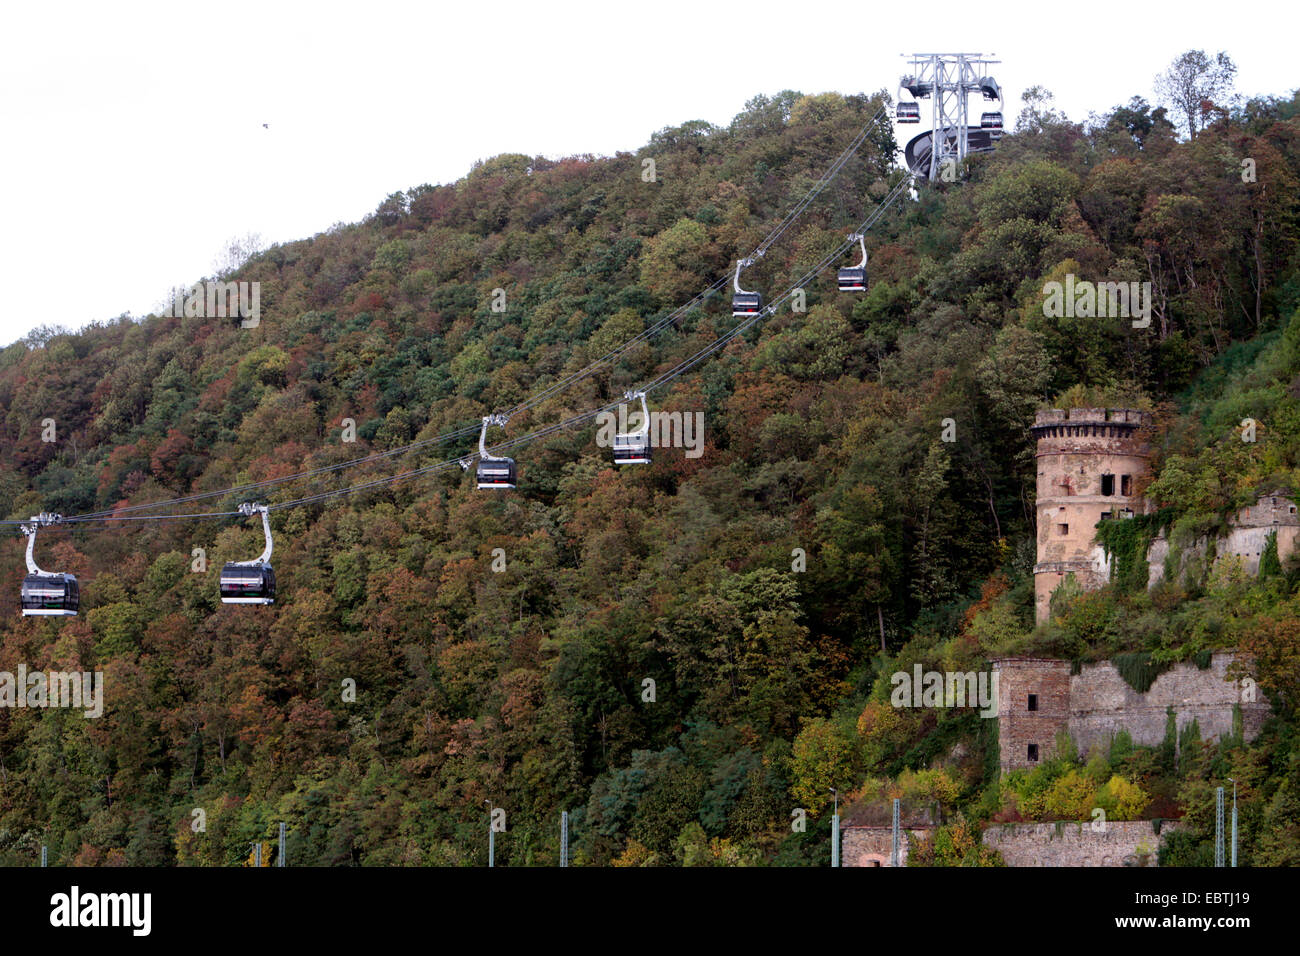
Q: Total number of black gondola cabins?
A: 8